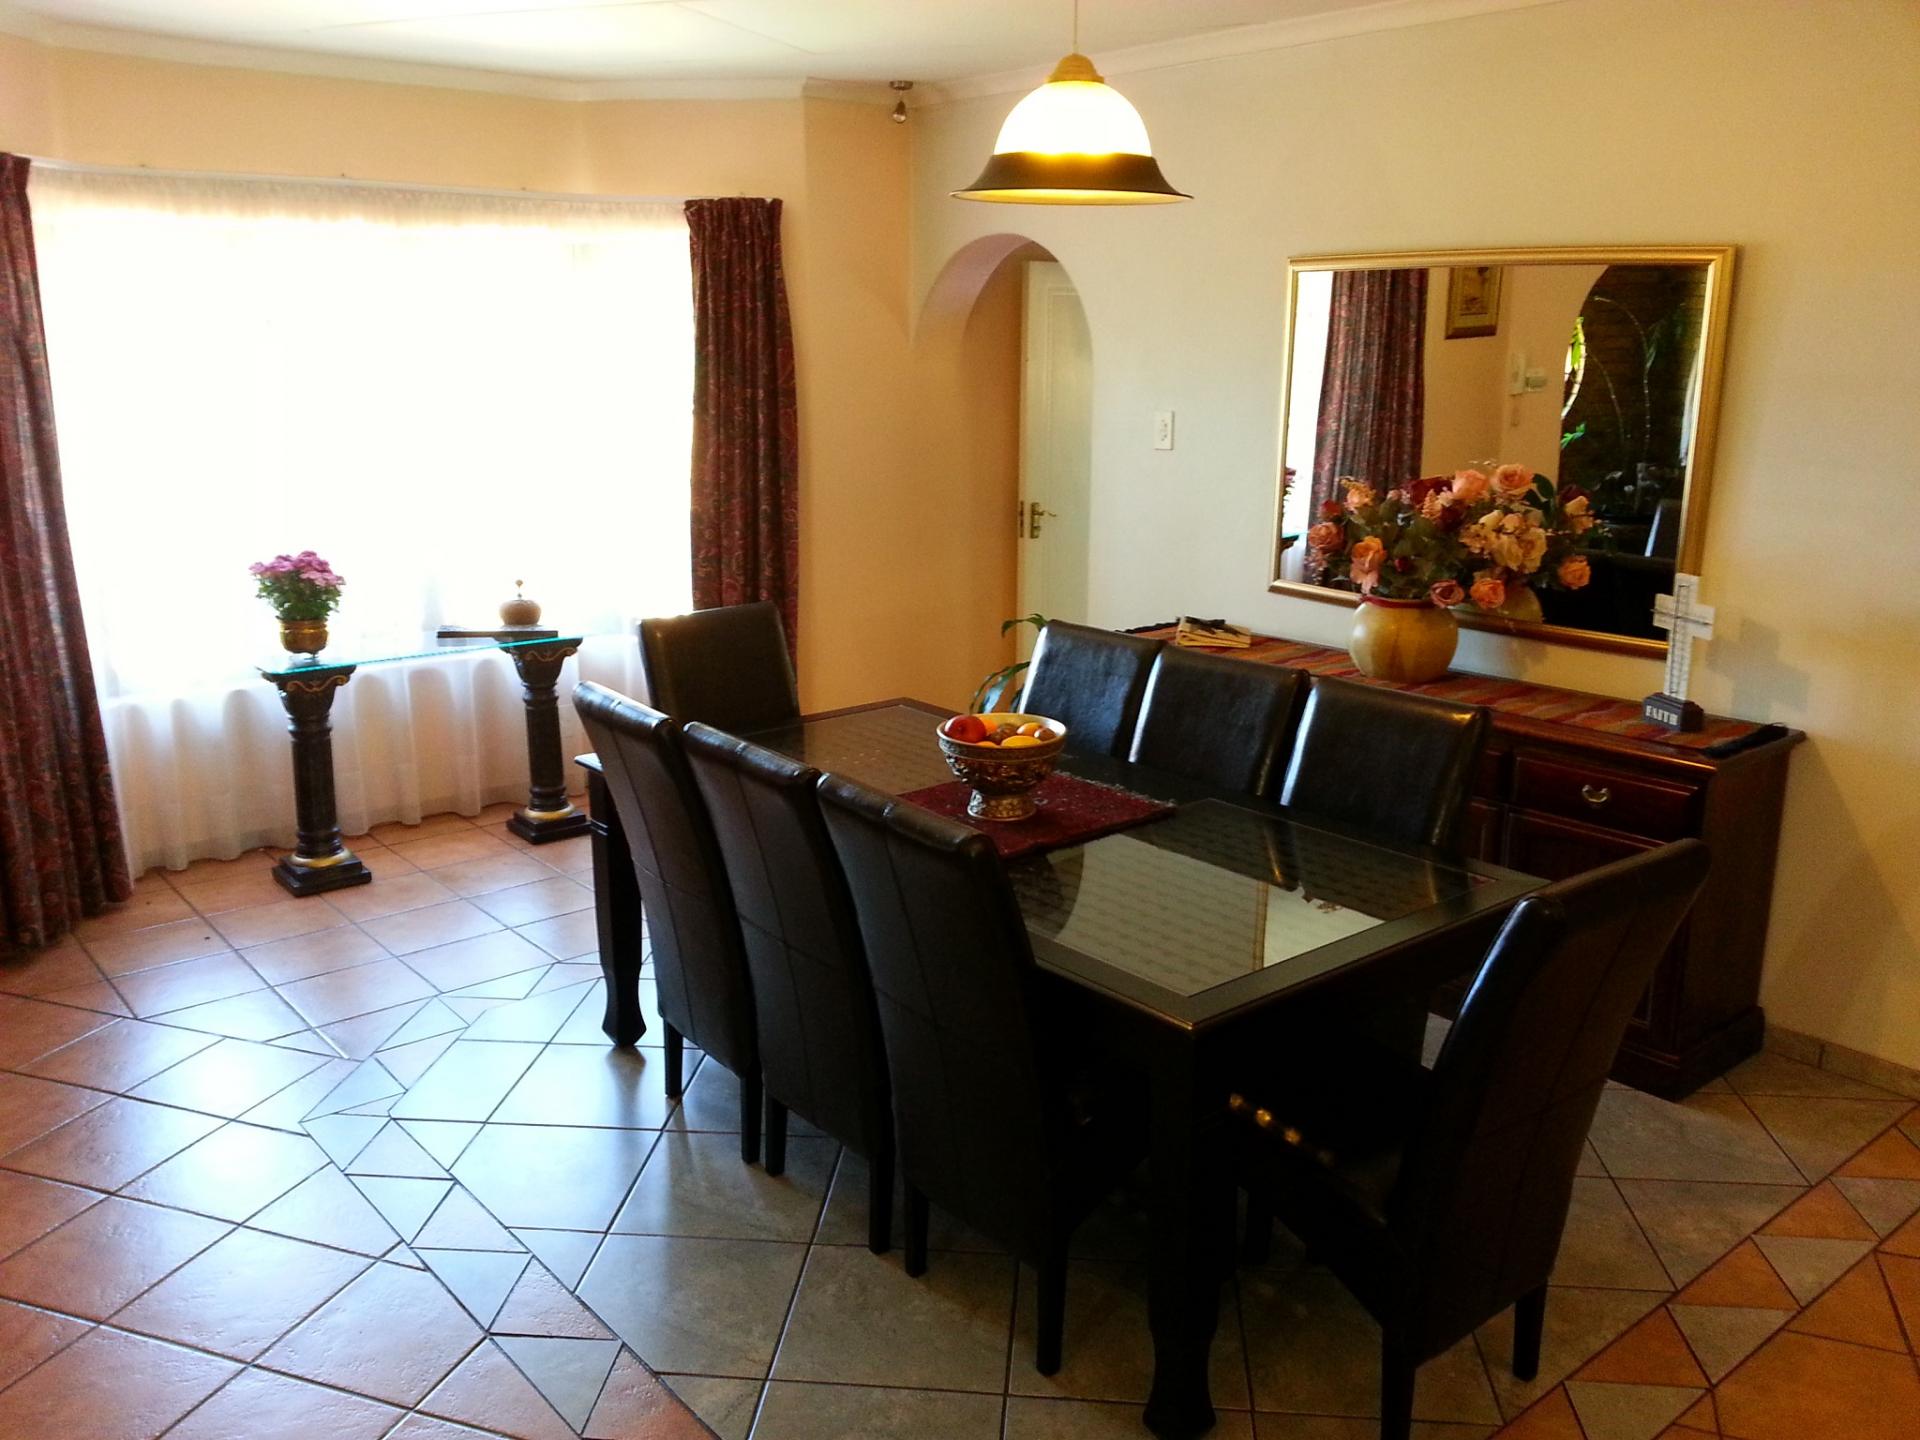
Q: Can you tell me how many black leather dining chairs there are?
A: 8